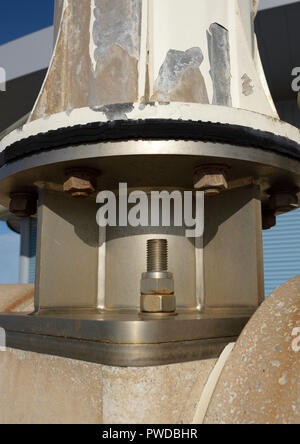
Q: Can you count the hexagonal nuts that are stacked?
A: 2